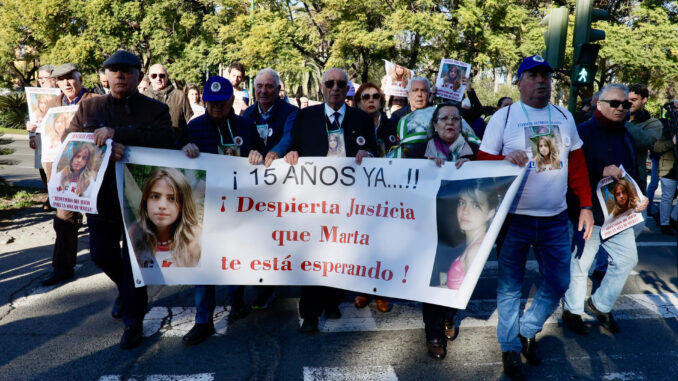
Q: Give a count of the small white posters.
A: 6